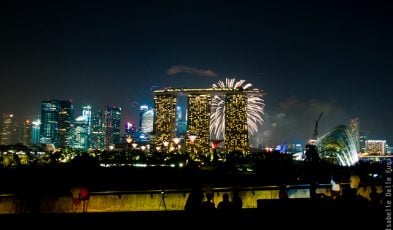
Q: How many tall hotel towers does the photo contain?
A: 3